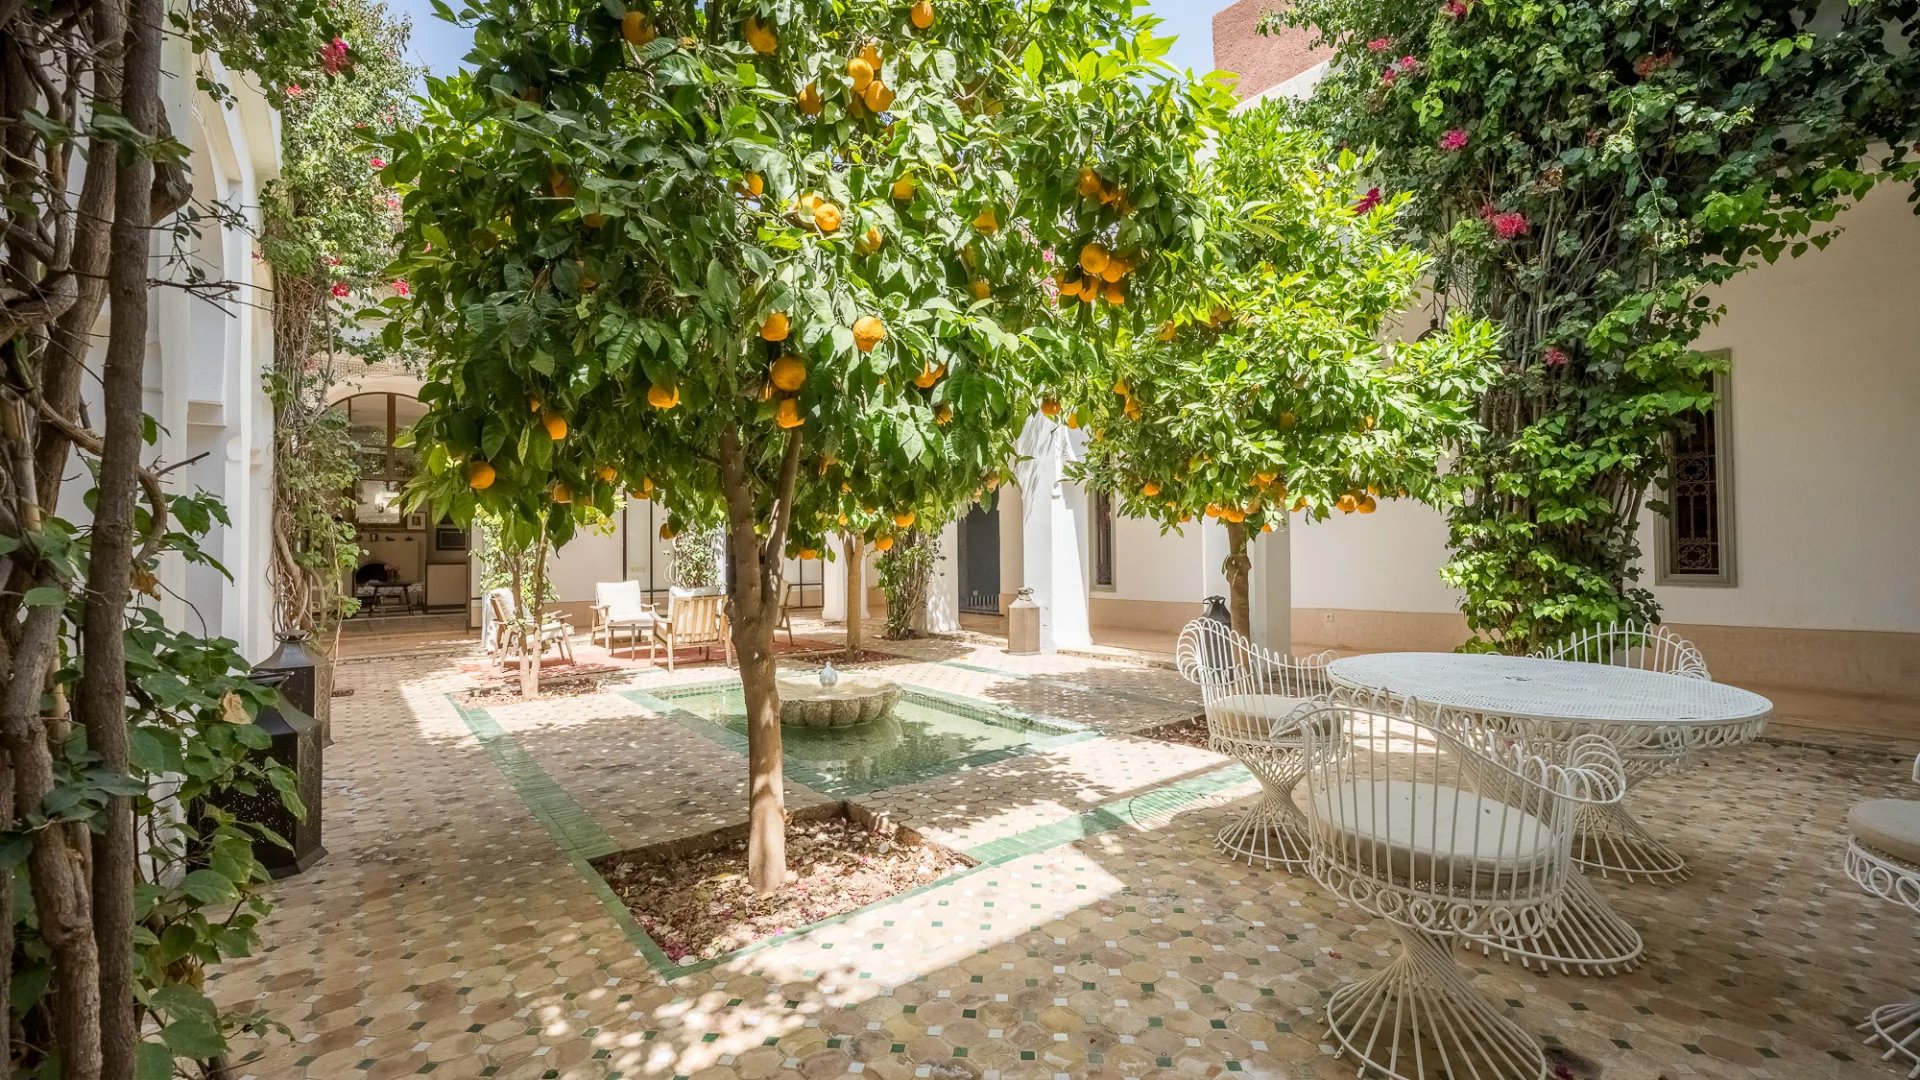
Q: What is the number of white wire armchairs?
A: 4